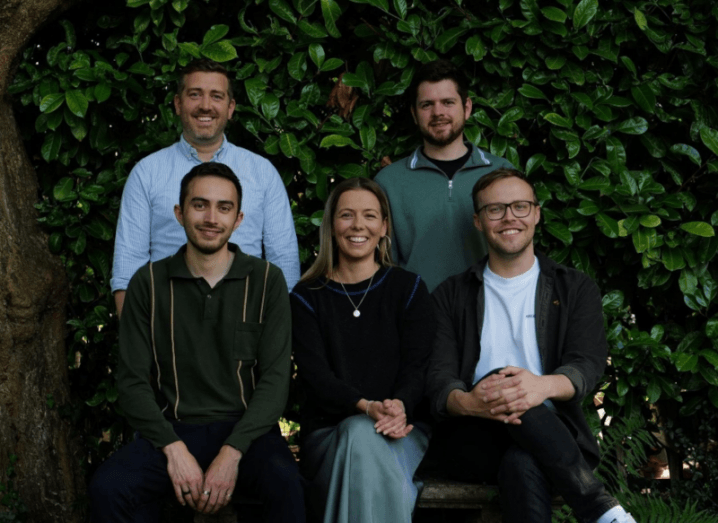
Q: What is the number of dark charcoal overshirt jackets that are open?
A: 1